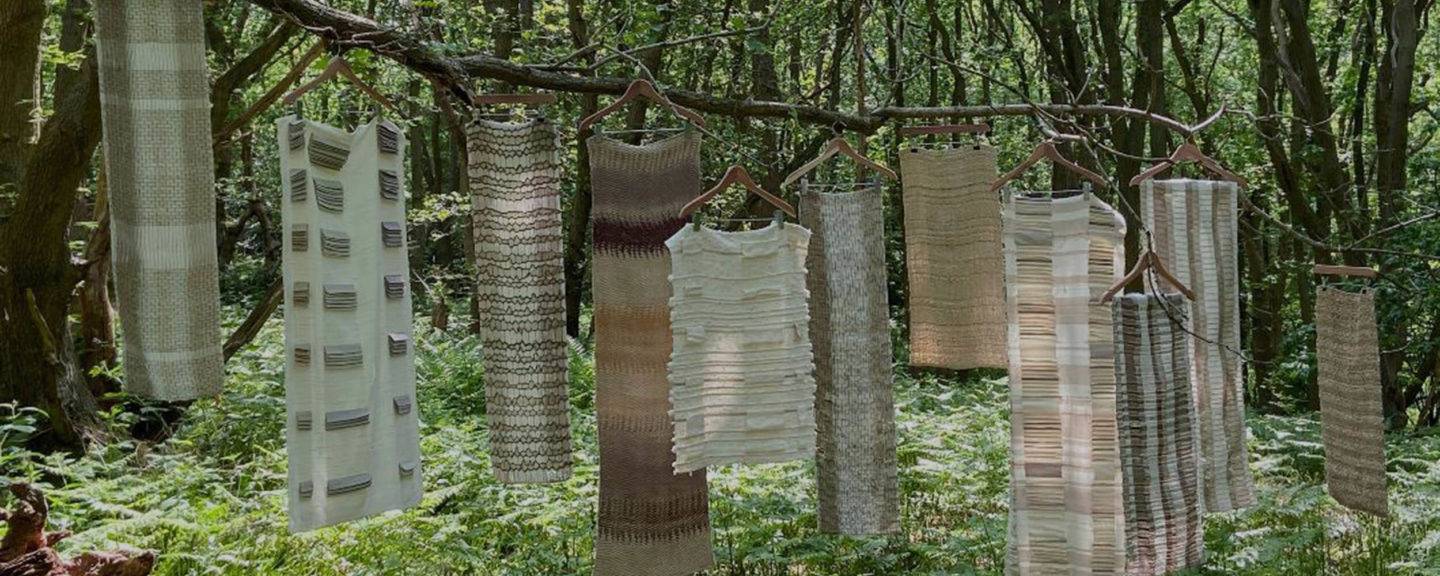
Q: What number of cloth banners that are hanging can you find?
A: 11